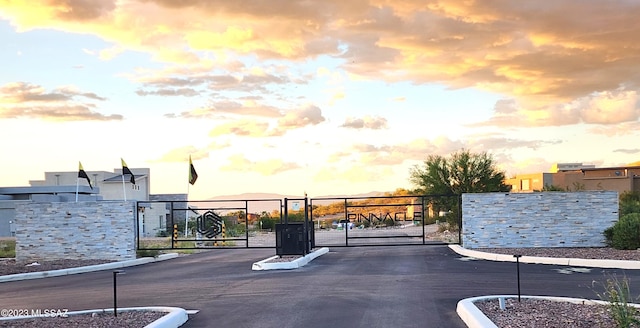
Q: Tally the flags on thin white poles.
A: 3